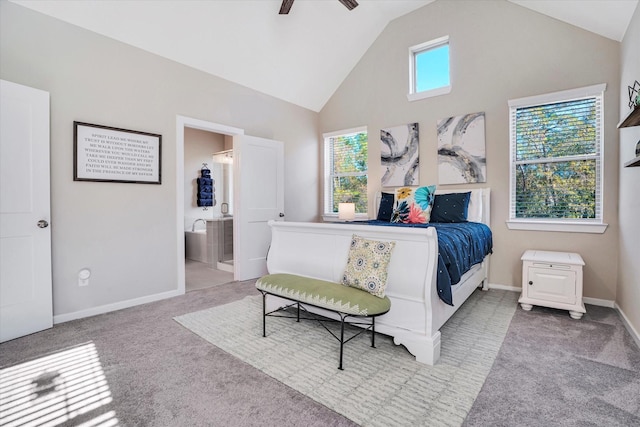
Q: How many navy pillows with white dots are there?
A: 2